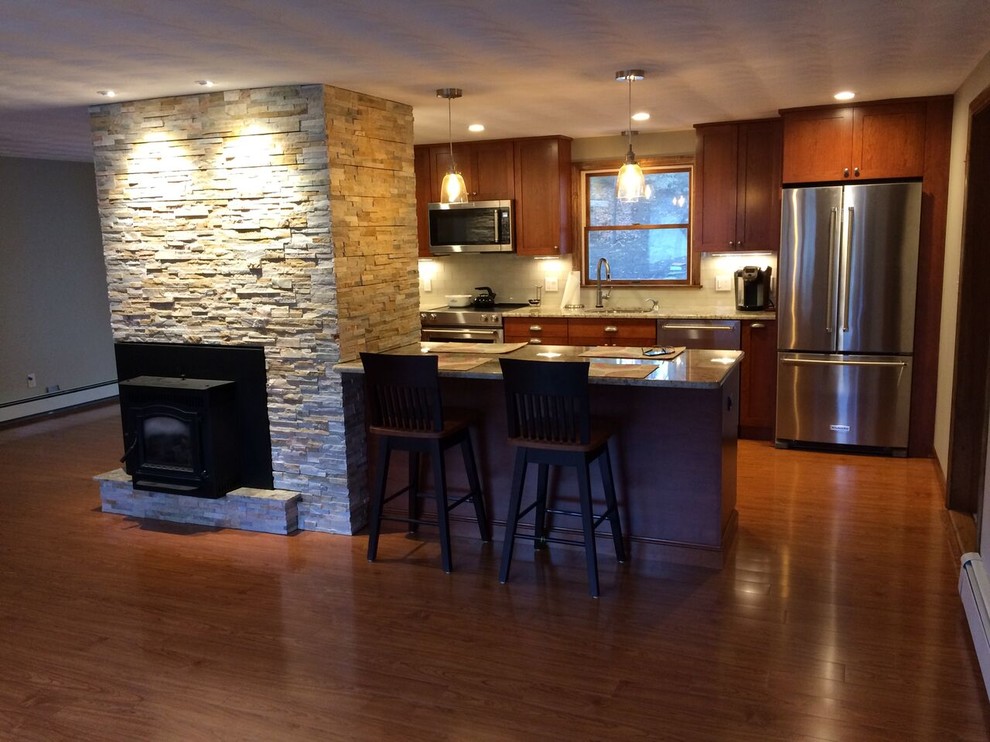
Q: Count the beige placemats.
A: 4